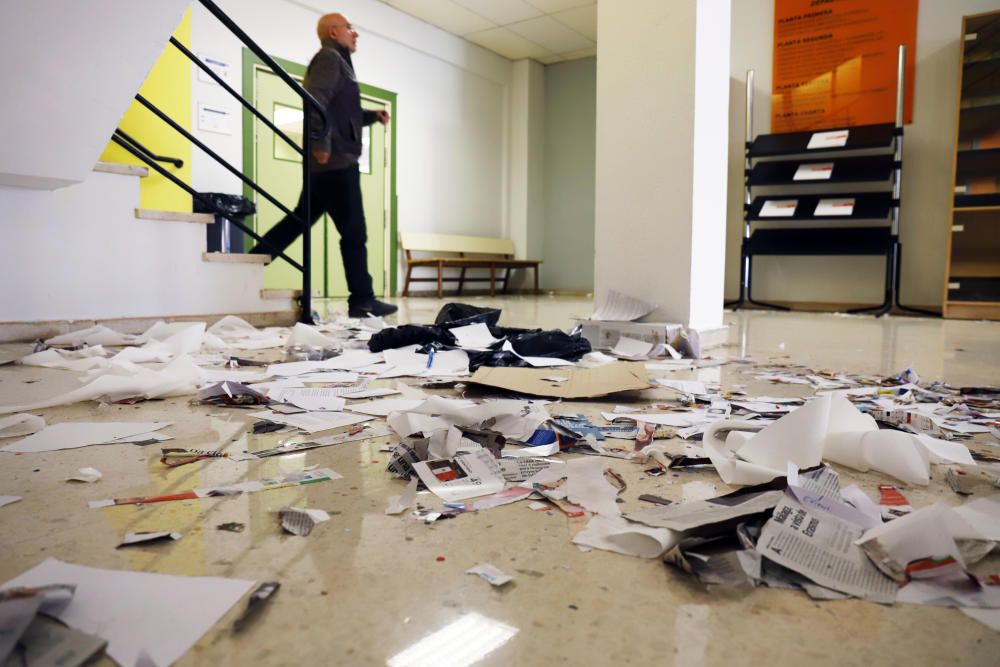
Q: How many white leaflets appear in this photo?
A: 4